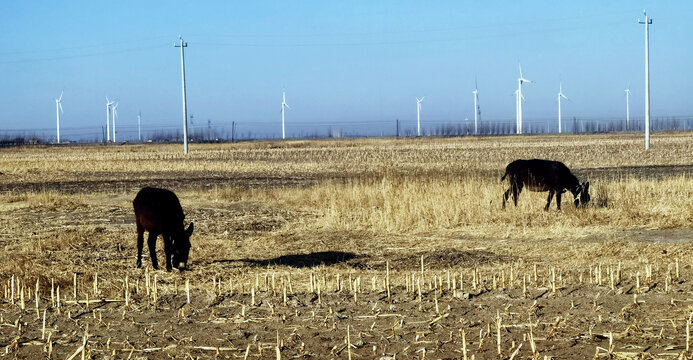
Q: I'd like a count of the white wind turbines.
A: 11